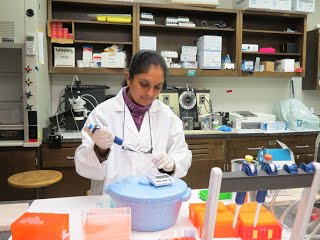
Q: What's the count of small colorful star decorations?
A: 4